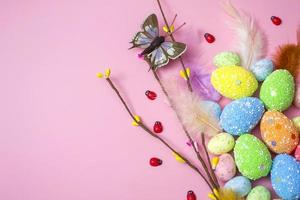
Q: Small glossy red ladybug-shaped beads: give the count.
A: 6